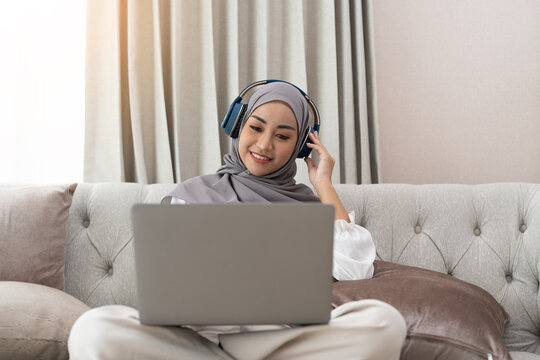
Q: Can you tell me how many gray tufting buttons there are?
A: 6